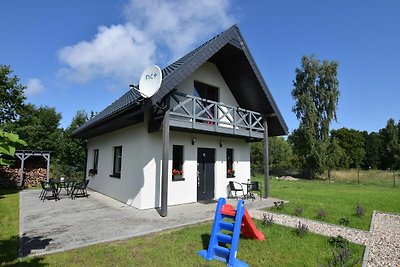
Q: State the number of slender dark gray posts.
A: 2